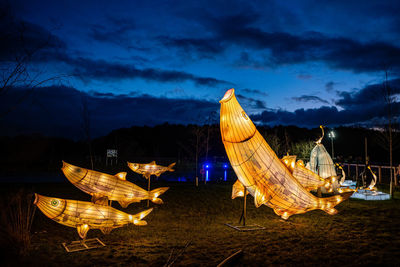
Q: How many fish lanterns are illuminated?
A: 5